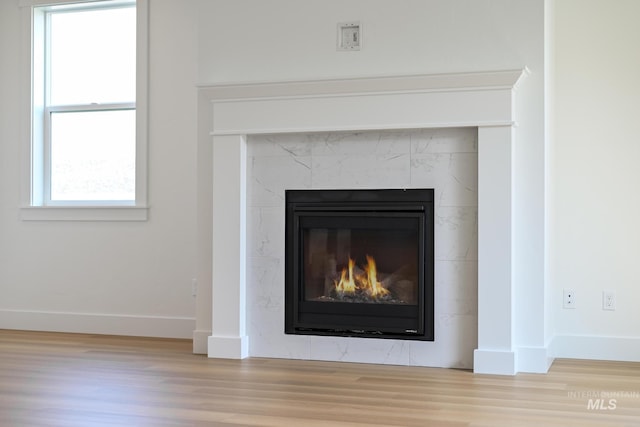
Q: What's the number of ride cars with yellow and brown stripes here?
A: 0